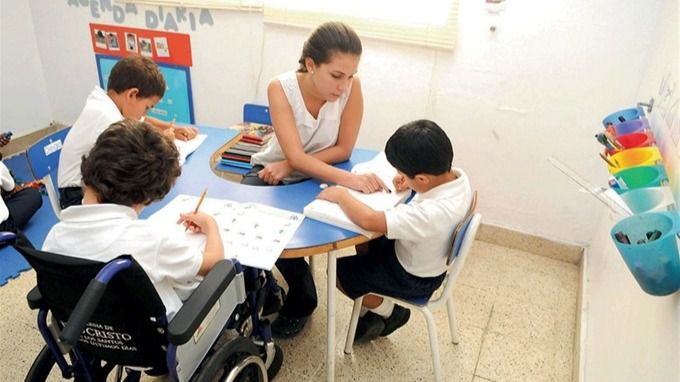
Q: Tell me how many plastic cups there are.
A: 7